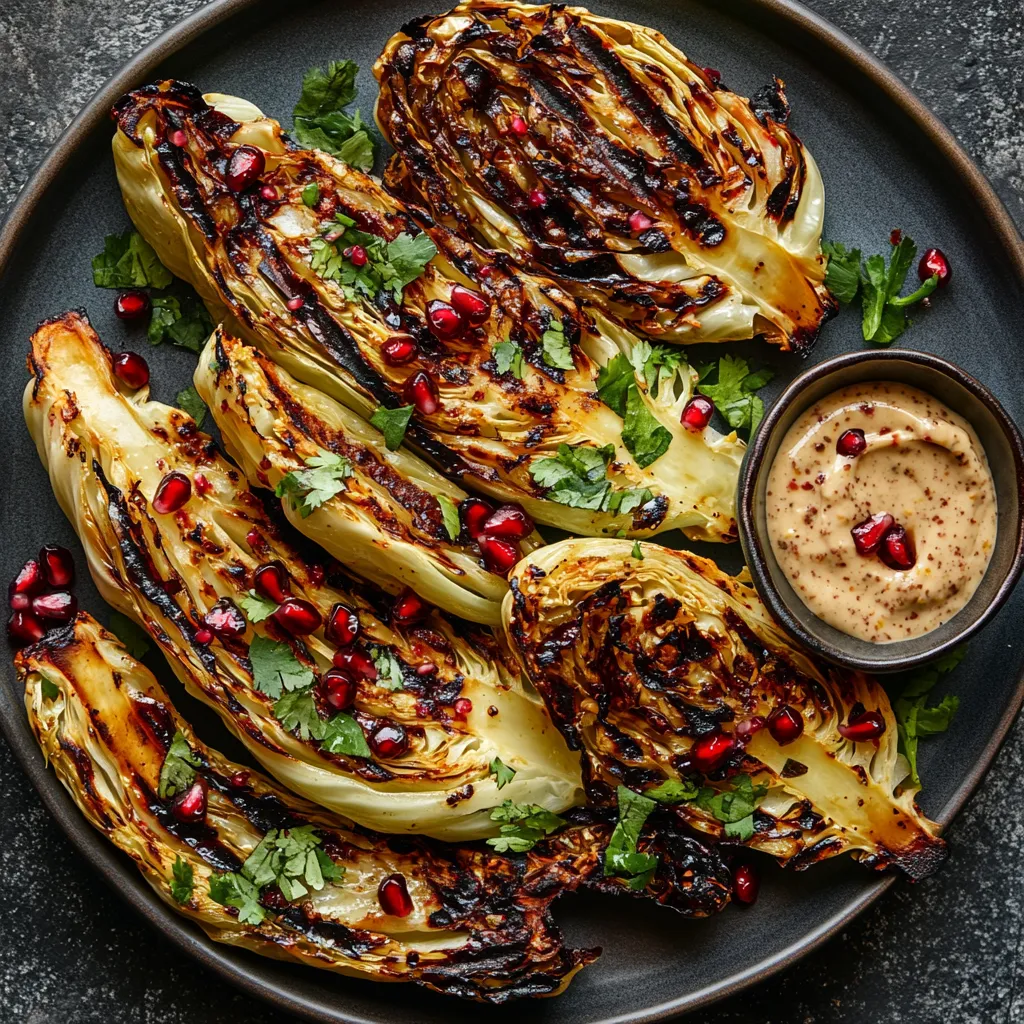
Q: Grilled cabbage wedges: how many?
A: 6